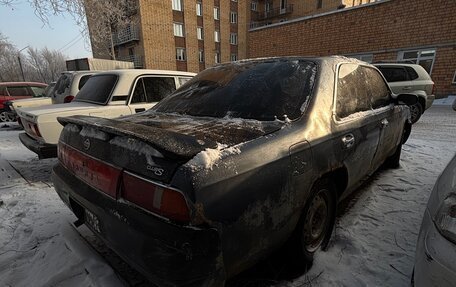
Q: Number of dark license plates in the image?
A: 1